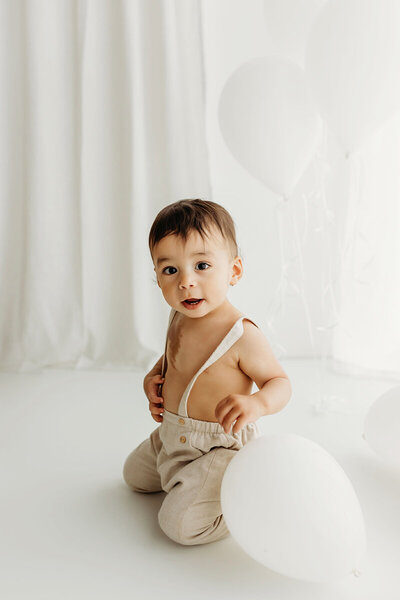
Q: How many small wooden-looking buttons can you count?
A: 2